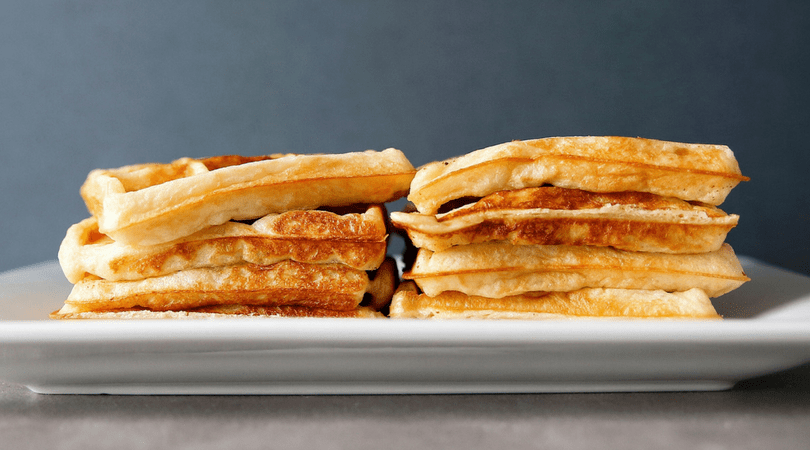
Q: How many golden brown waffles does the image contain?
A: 8